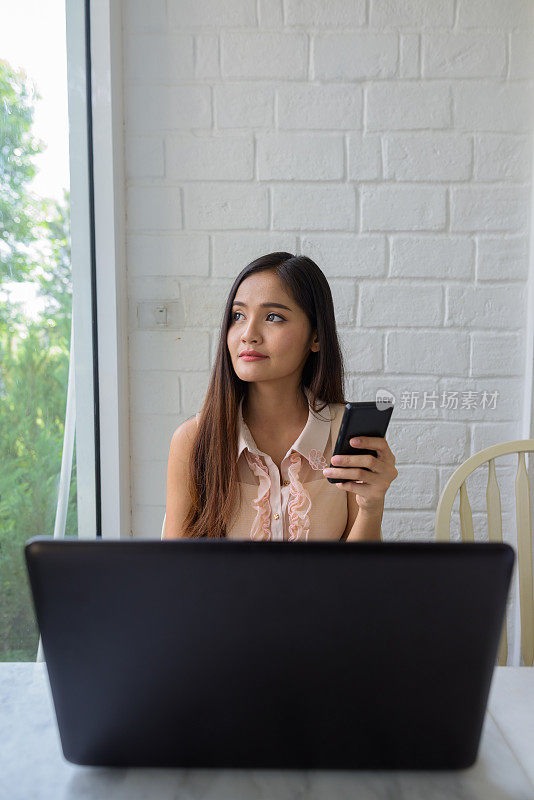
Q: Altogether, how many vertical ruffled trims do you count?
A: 2